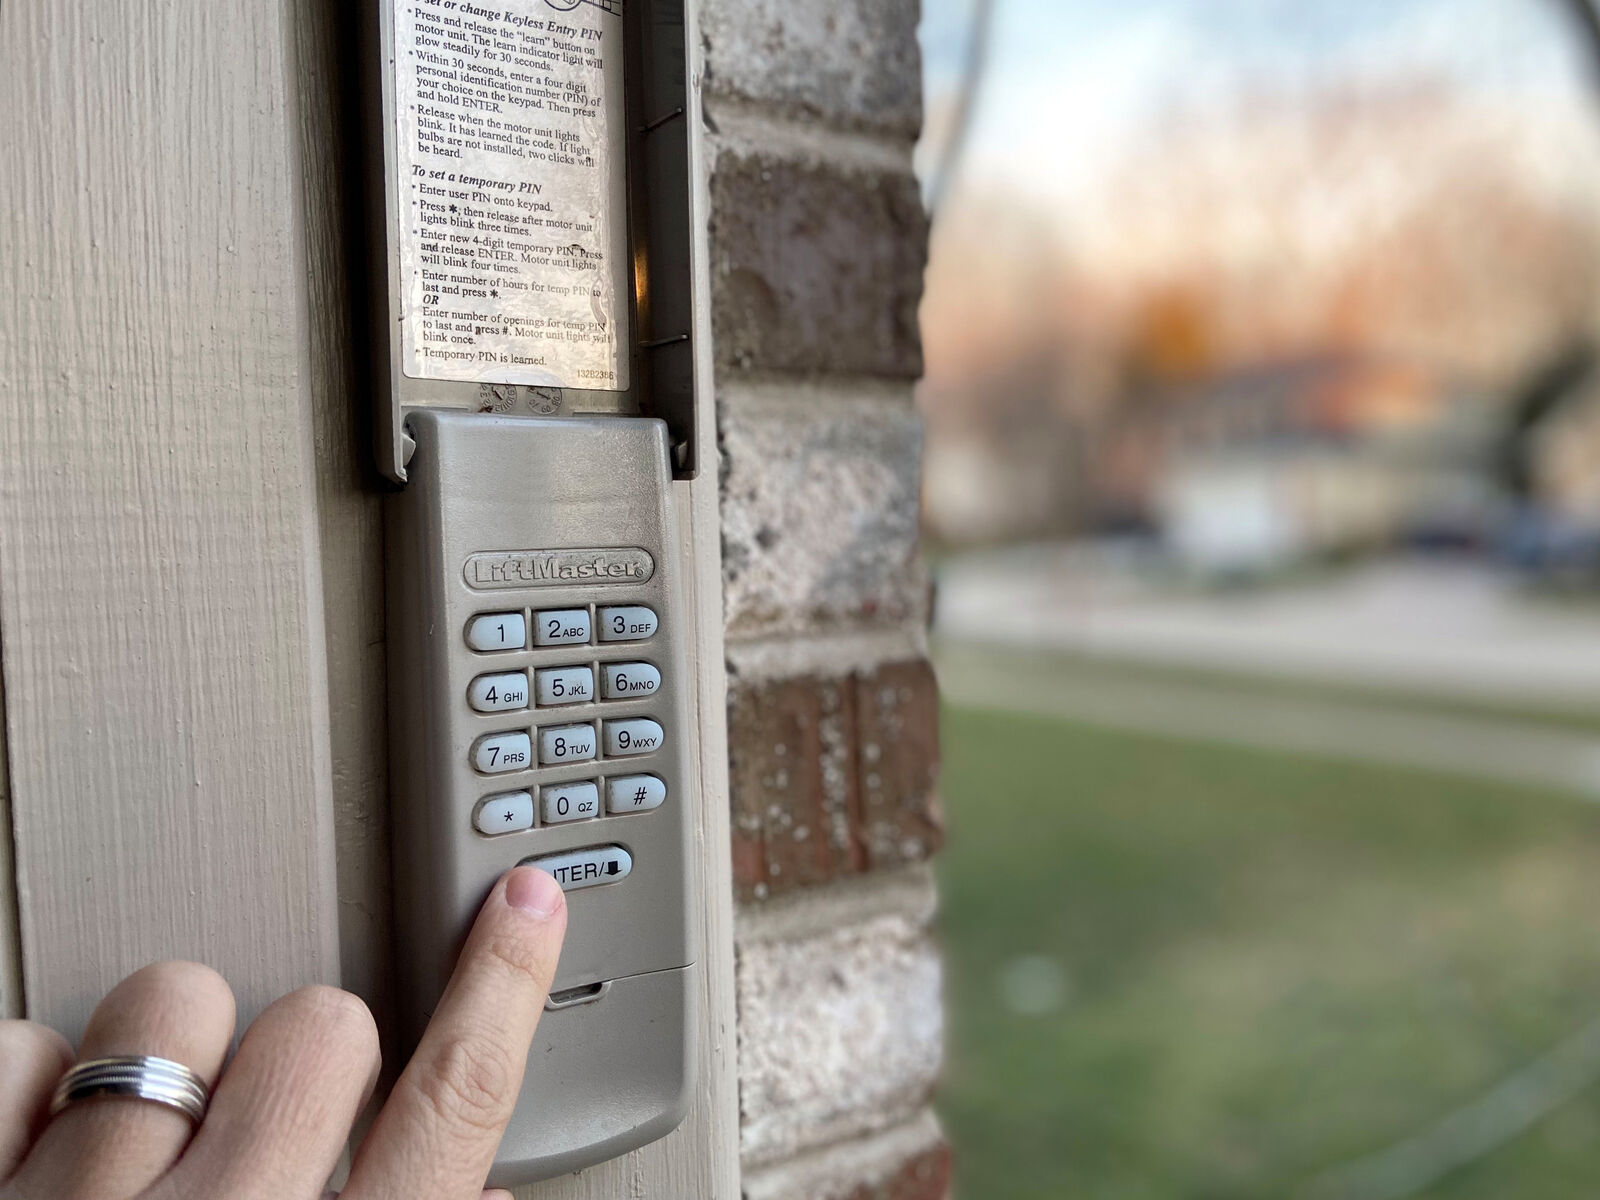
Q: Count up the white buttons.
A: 13